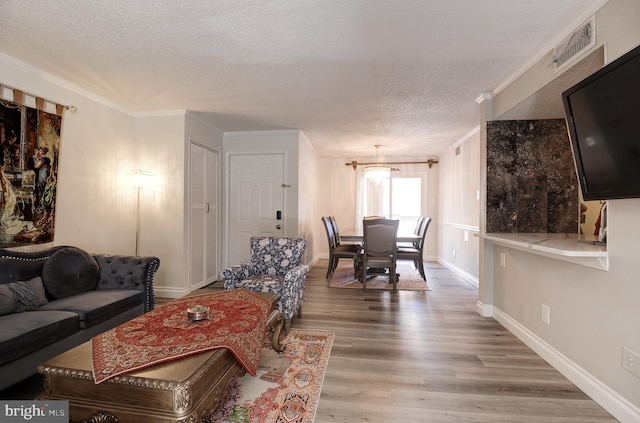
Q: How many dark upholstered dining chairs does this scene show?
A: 6